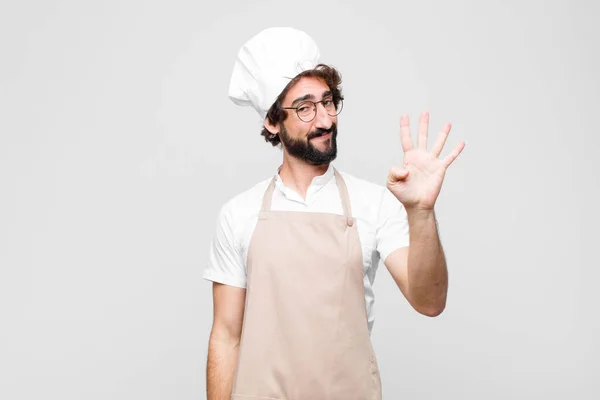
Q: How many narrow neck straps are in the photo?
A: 2